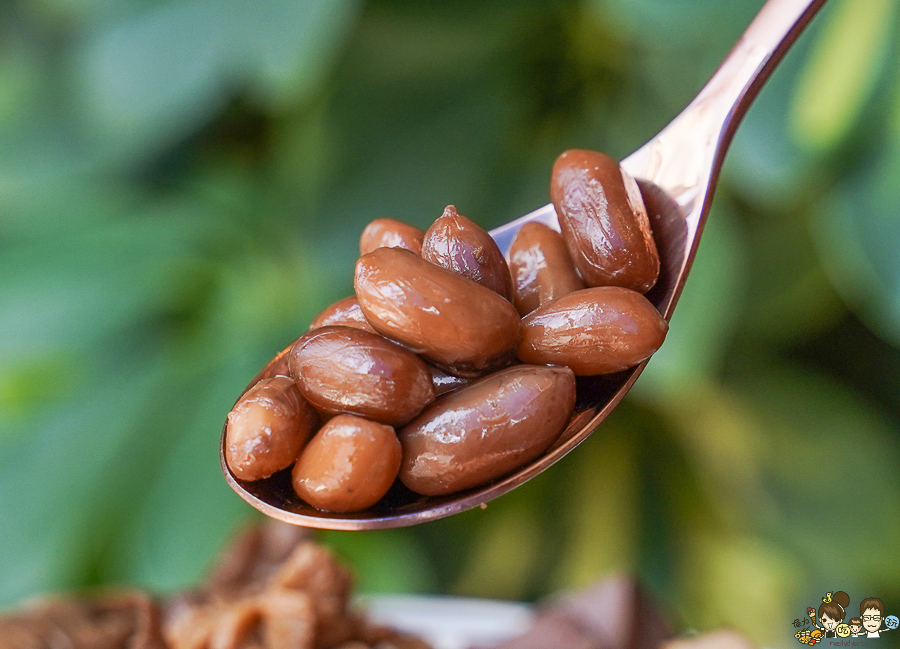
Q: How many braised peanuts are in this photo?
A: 11